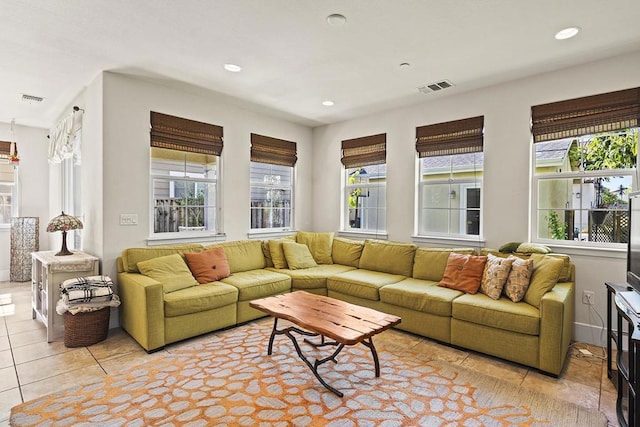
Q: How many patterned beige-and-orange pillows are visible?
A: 2